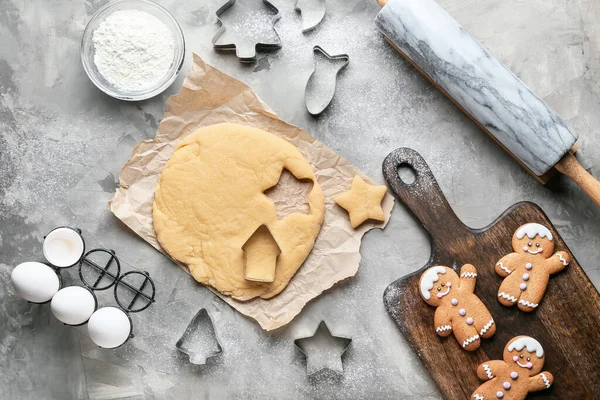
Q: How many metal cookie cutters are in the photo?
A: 6